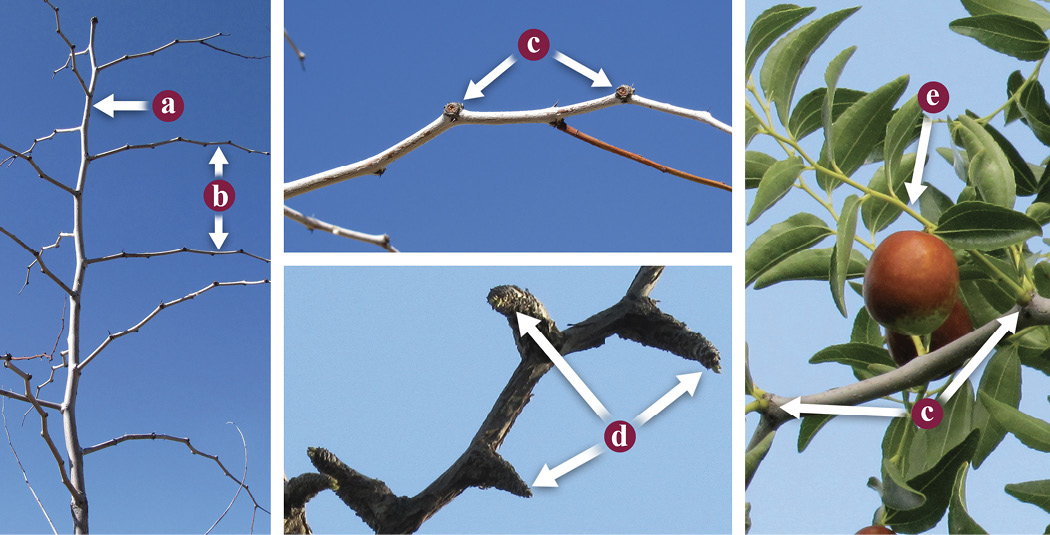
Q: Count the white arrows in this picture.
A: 11